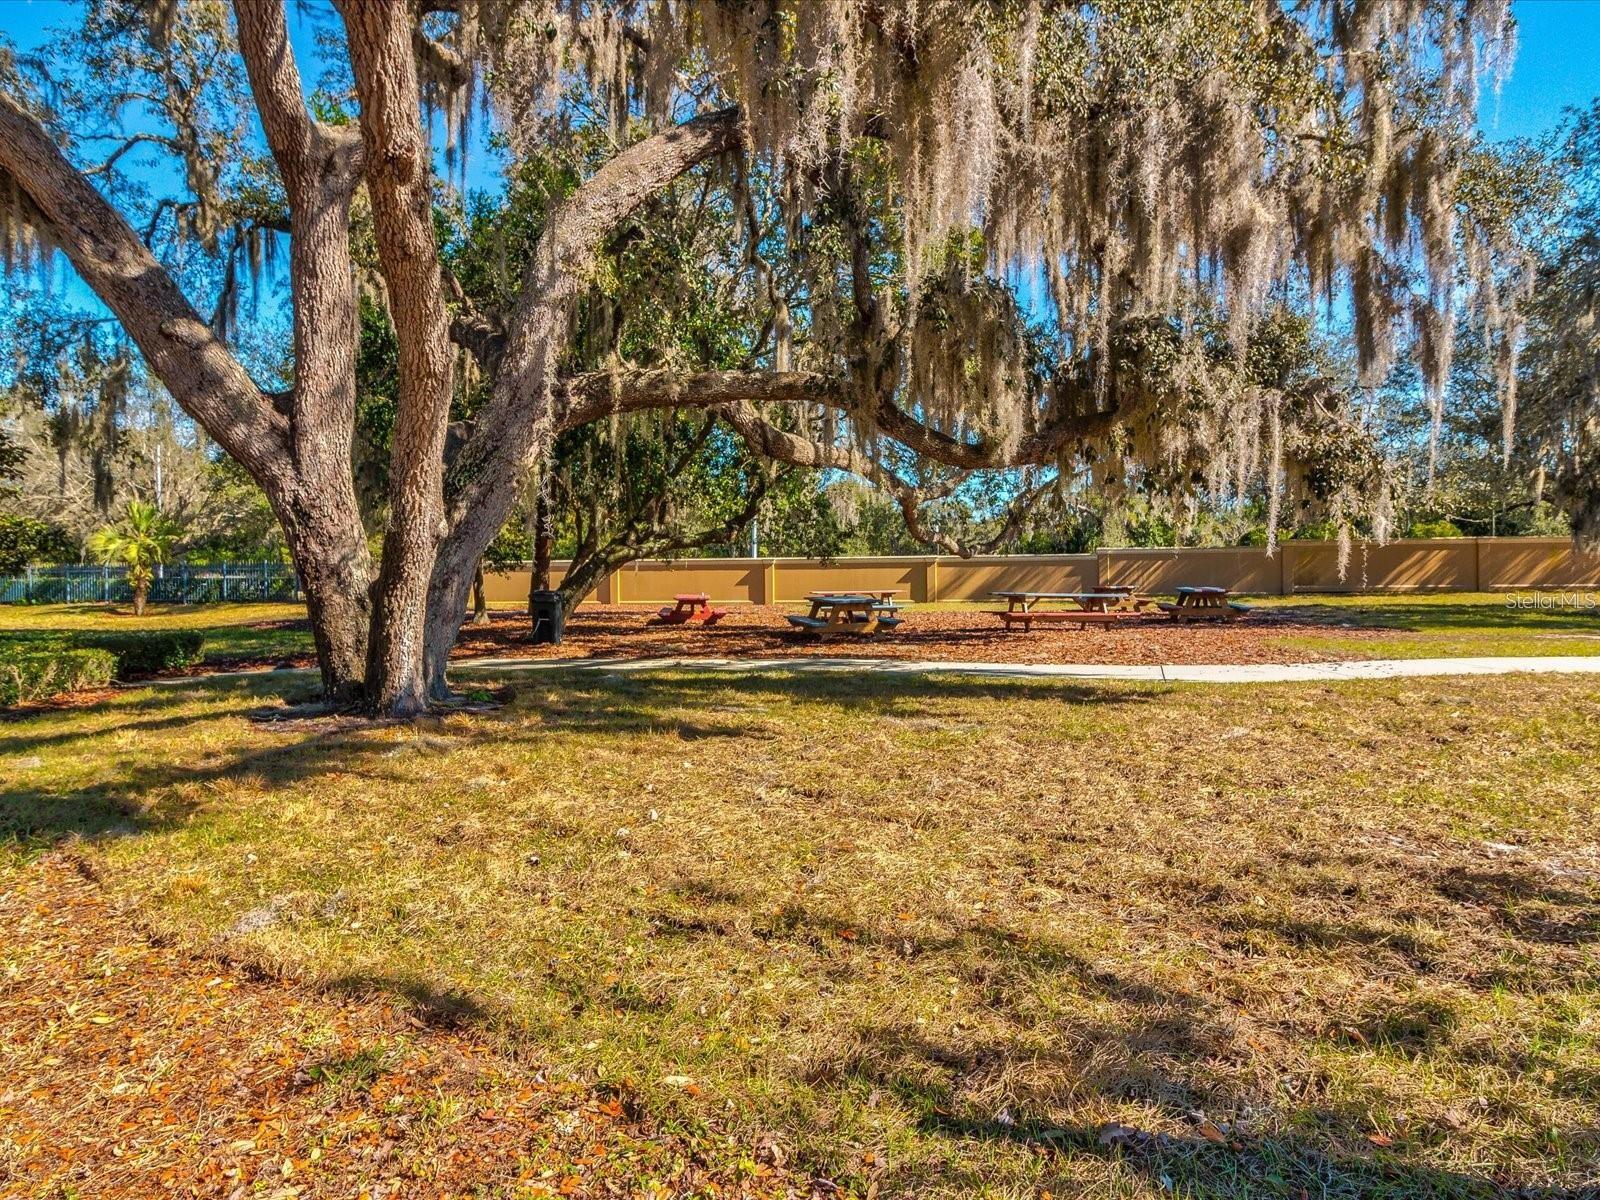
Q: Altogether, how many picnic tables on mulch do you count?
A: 6